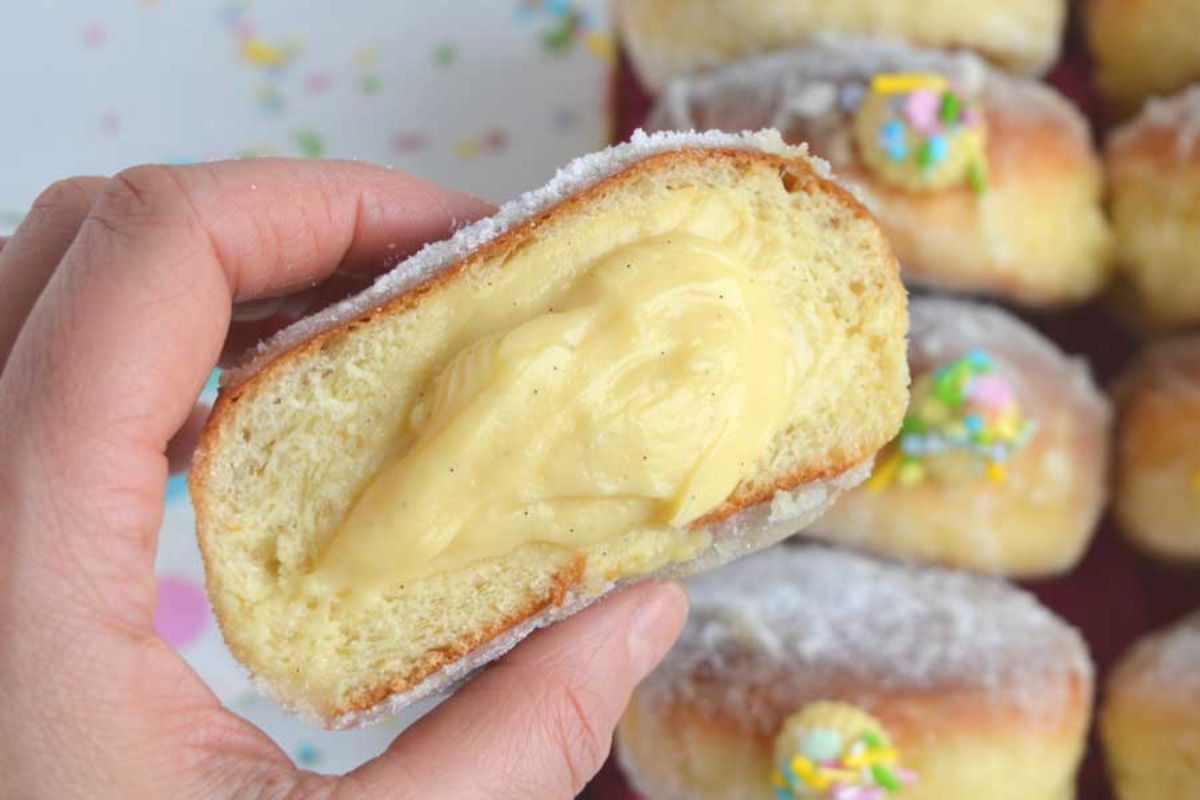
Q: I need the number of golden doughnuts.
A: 9